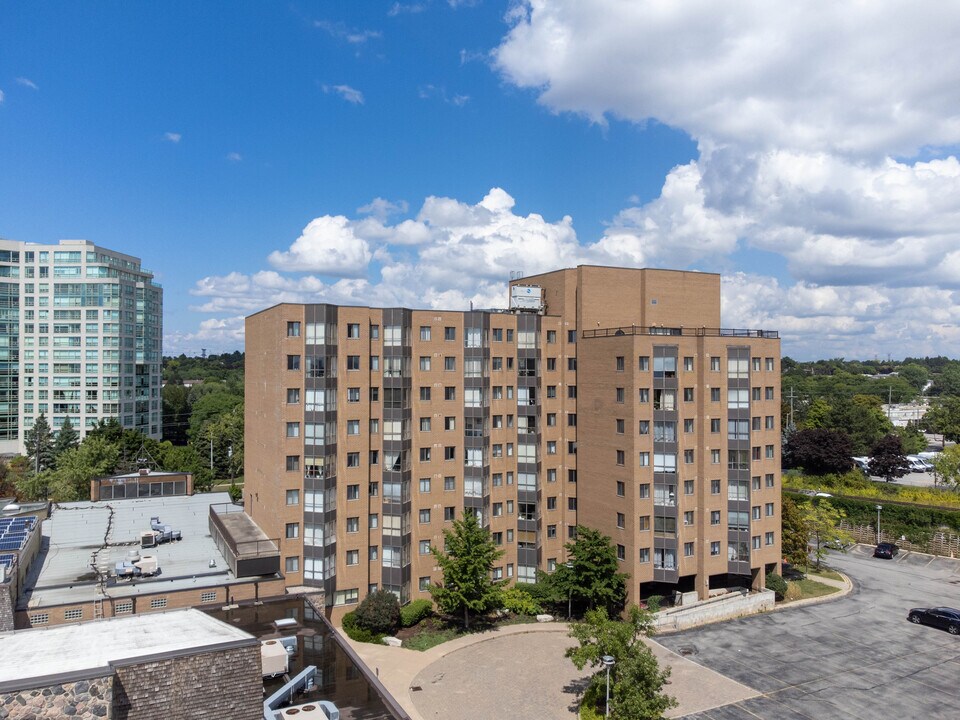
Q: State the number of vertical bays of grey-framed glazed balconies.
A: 6